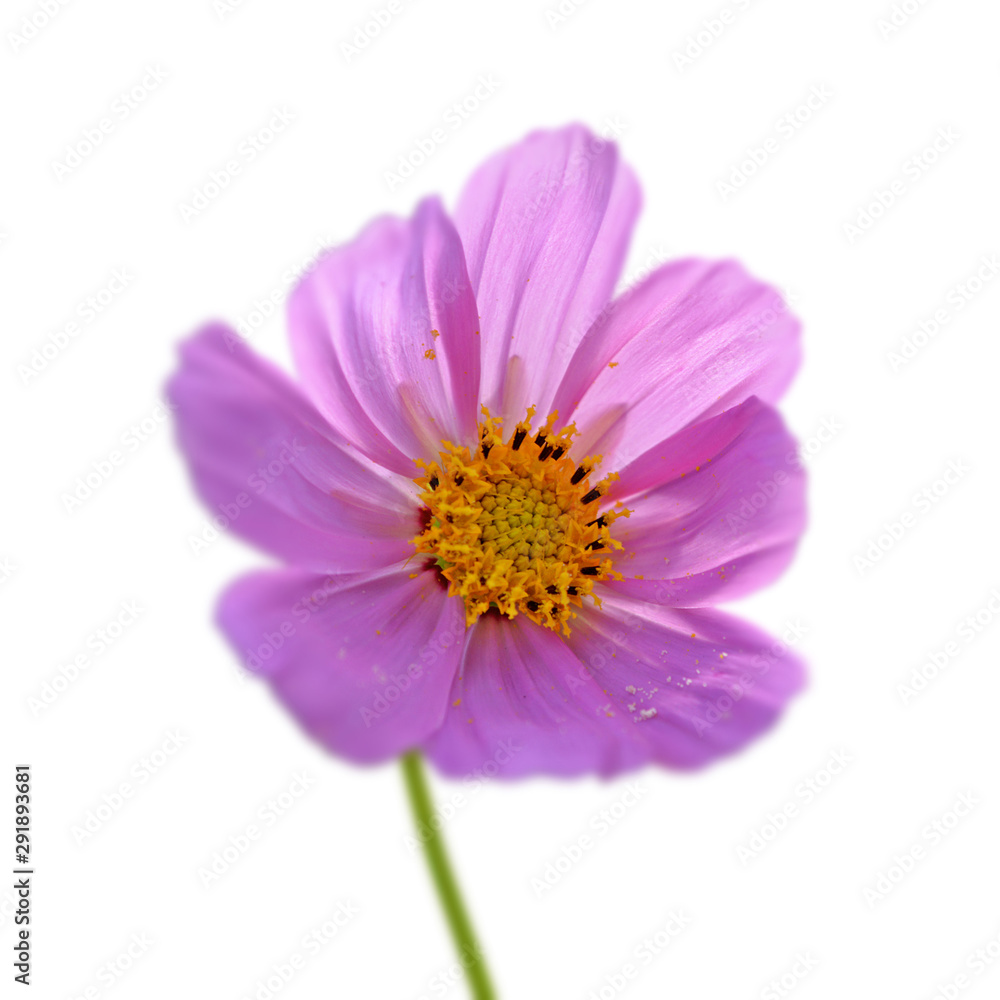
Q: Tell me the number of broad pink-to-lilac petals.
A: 8